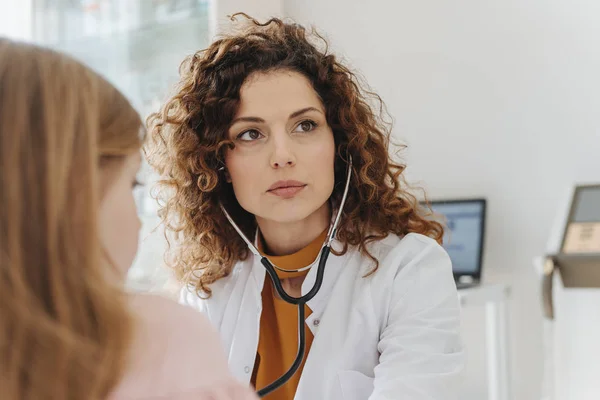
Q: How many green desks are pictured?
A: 0